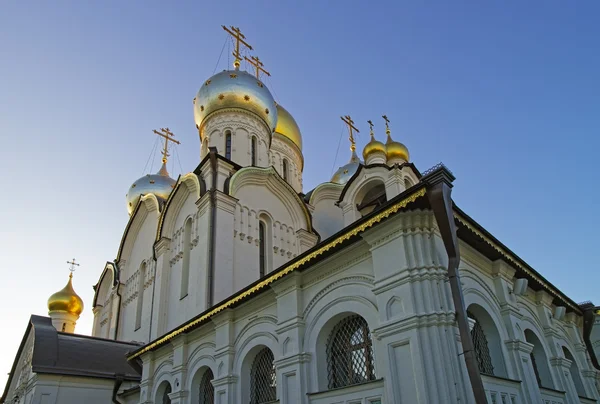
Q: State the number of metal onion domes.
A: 7